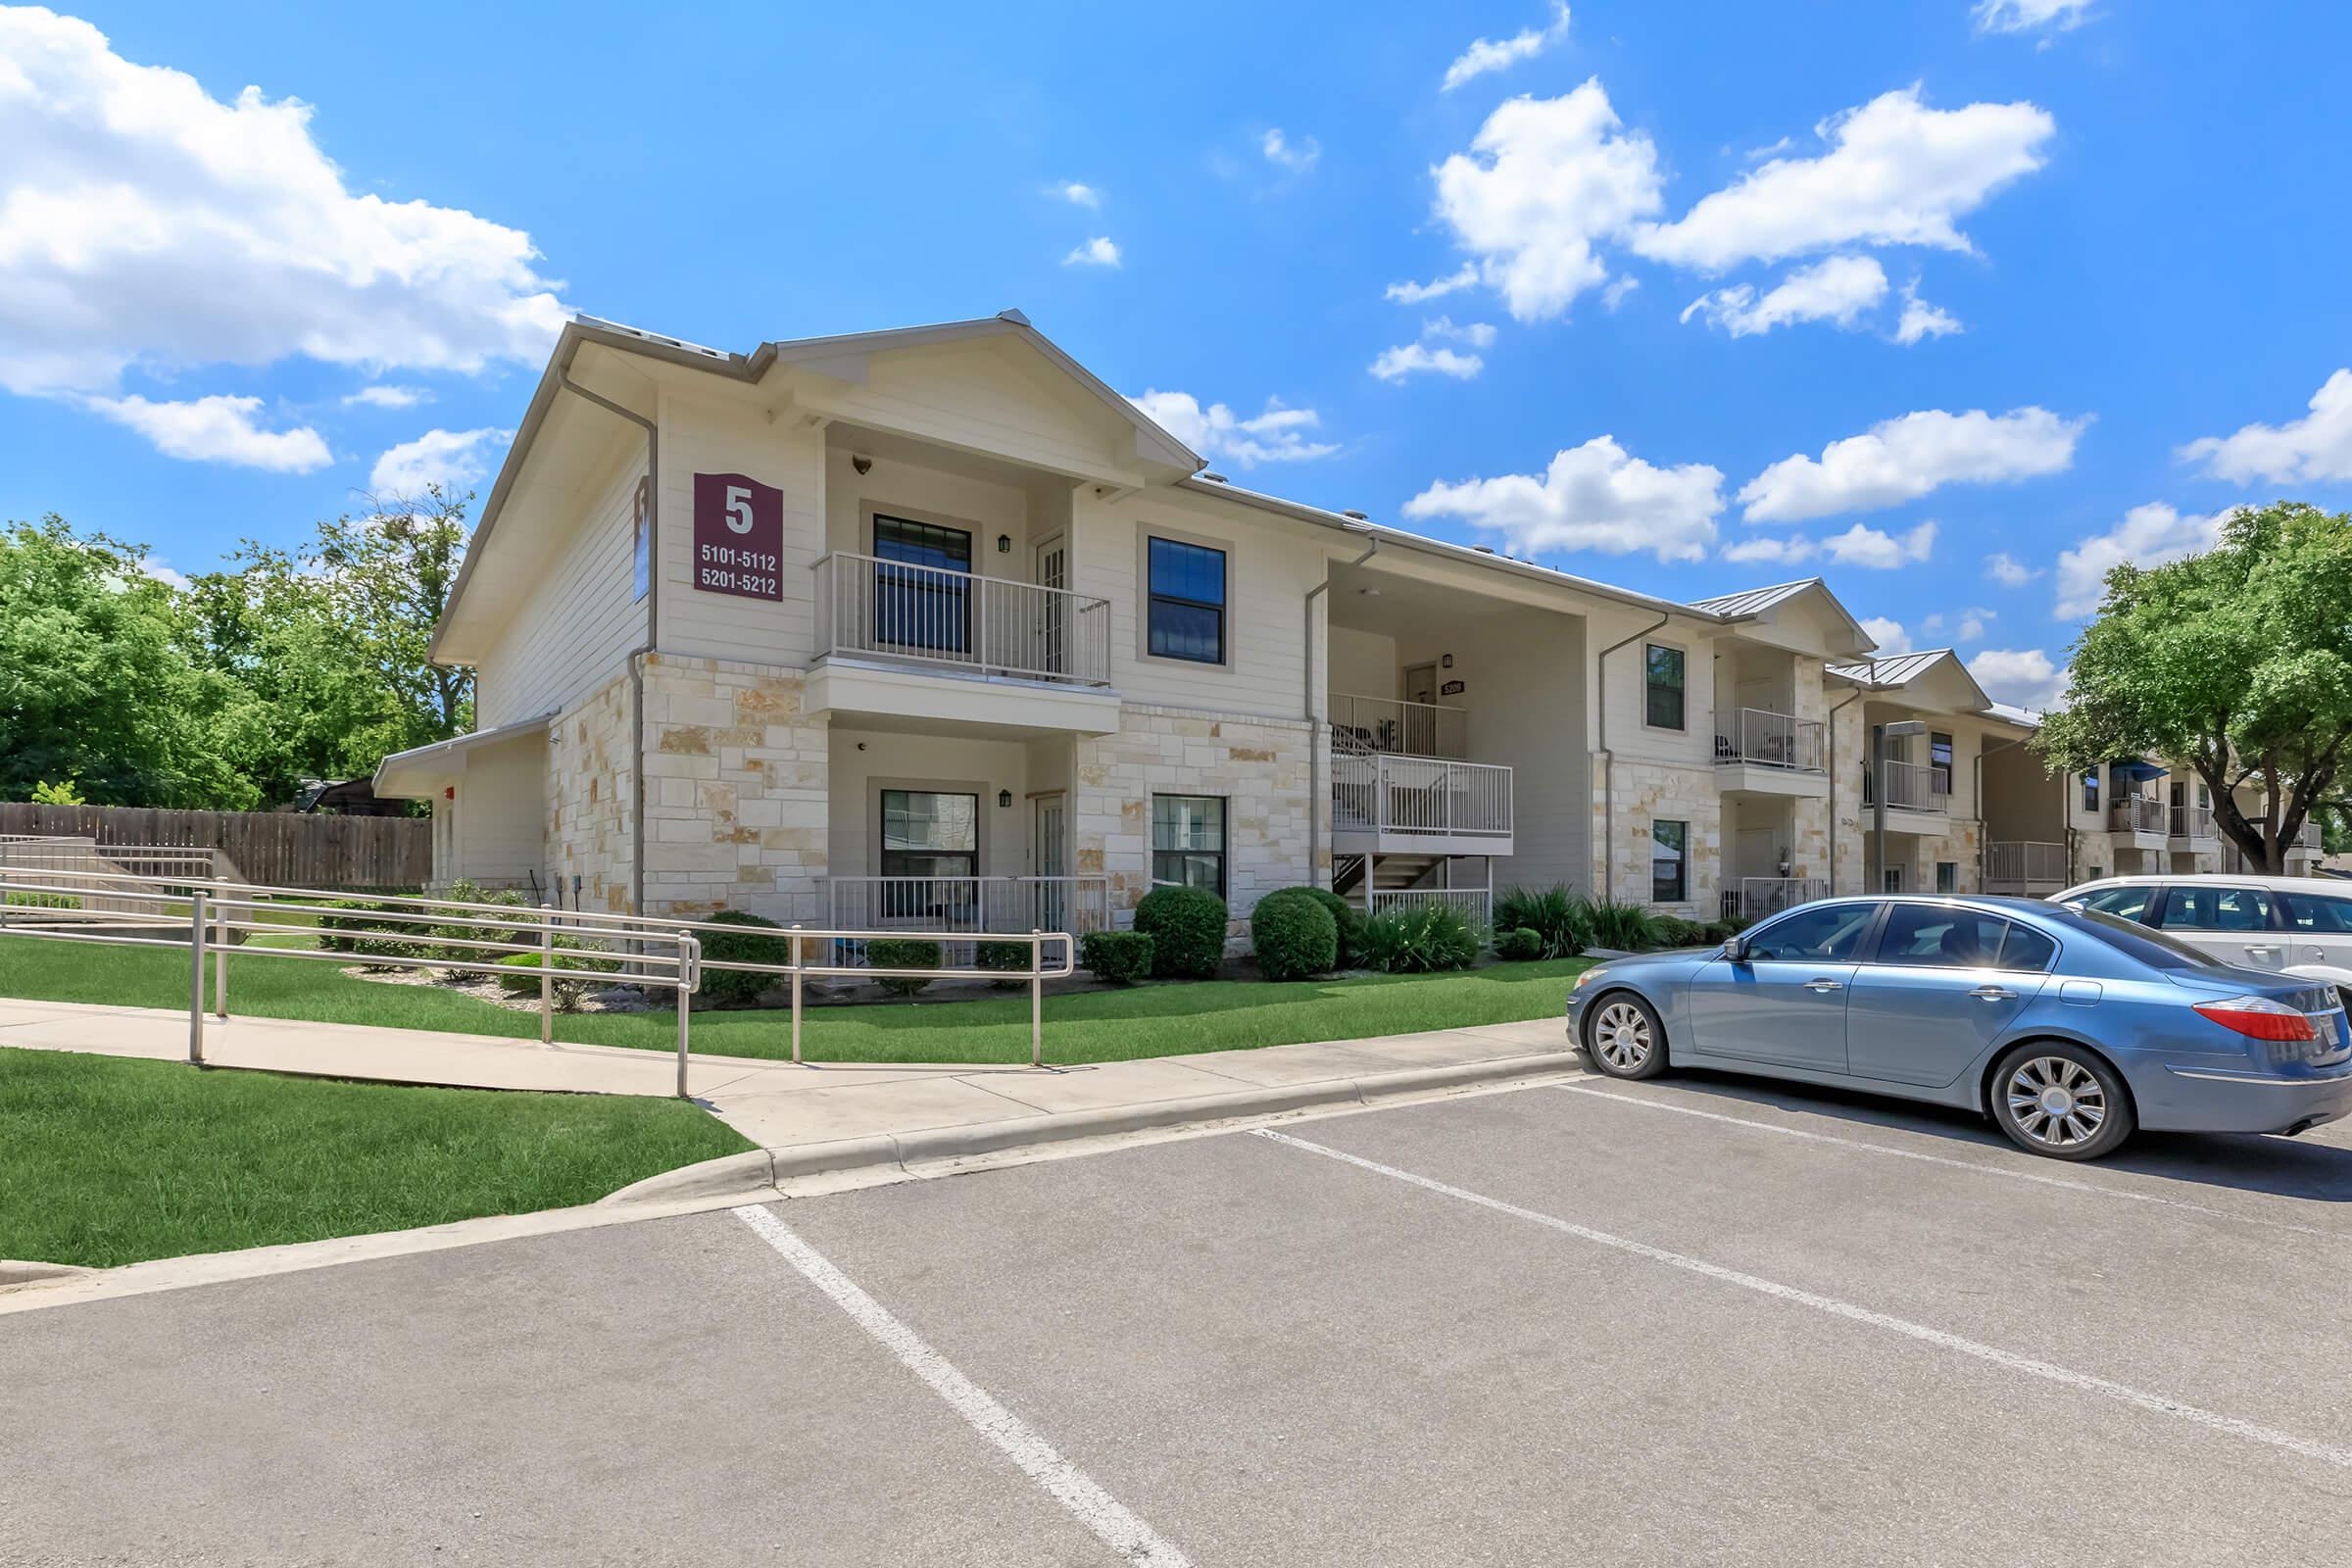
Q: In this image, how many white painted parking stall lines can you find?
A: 3